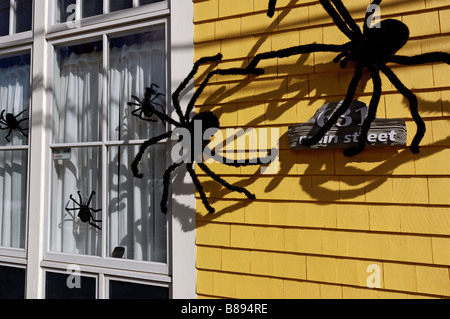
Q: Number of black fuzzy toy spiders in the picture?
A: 5